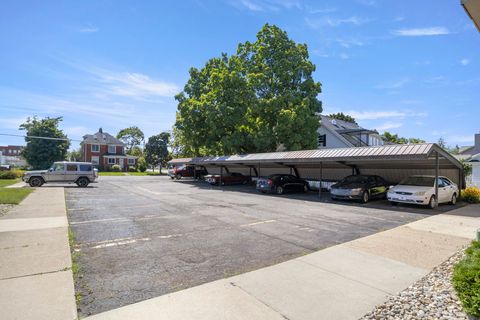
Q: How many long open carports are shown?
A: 1